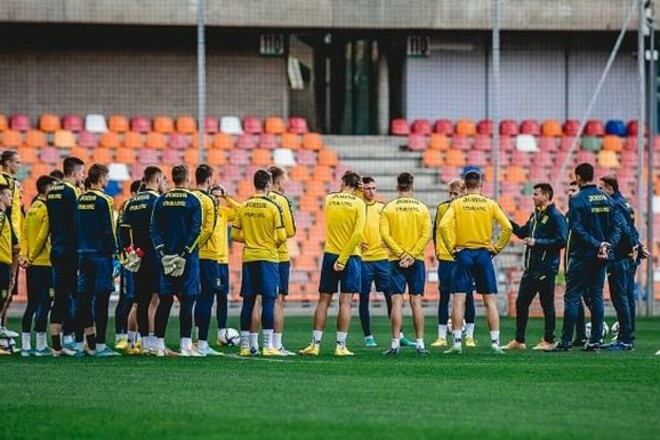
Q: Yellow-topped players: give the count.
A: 12